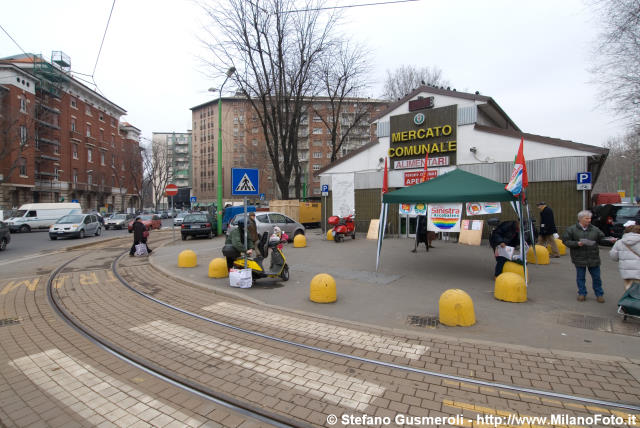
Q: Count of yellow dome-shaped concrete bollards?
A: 10